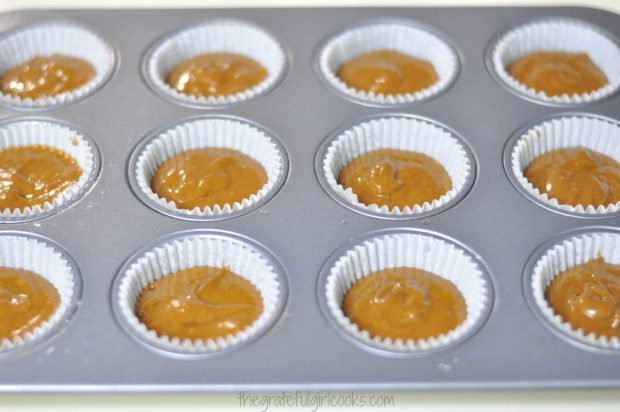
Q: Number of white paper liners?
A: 12